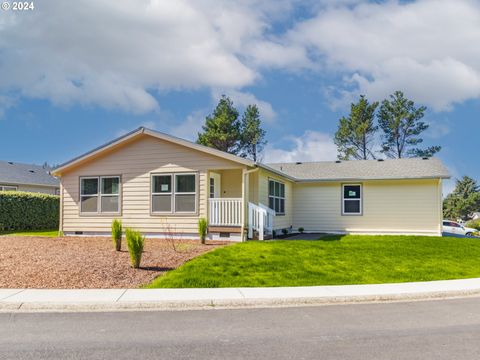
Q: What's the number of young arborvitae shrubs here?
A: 3